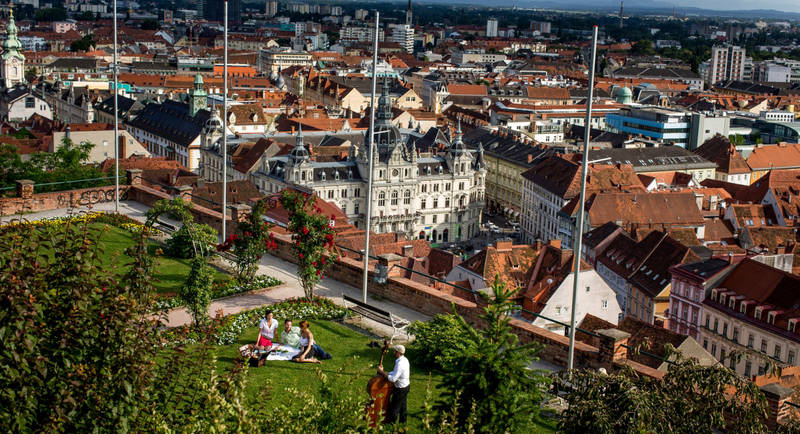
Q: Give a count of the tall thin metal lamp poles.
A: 4